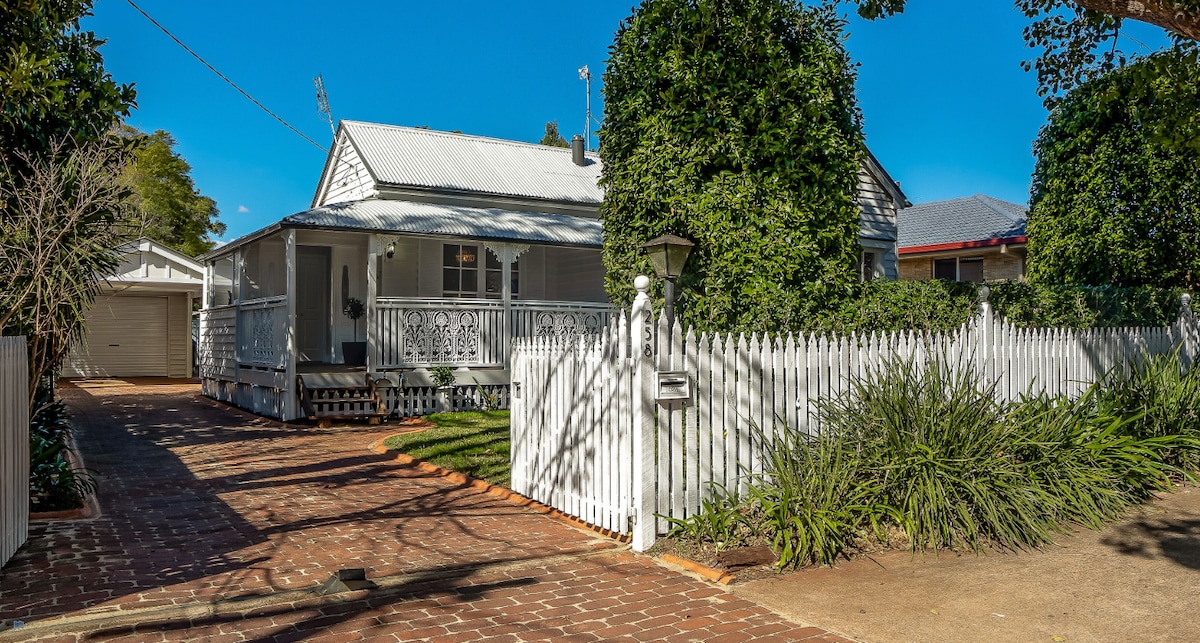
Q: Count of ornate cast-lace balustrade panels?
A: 3